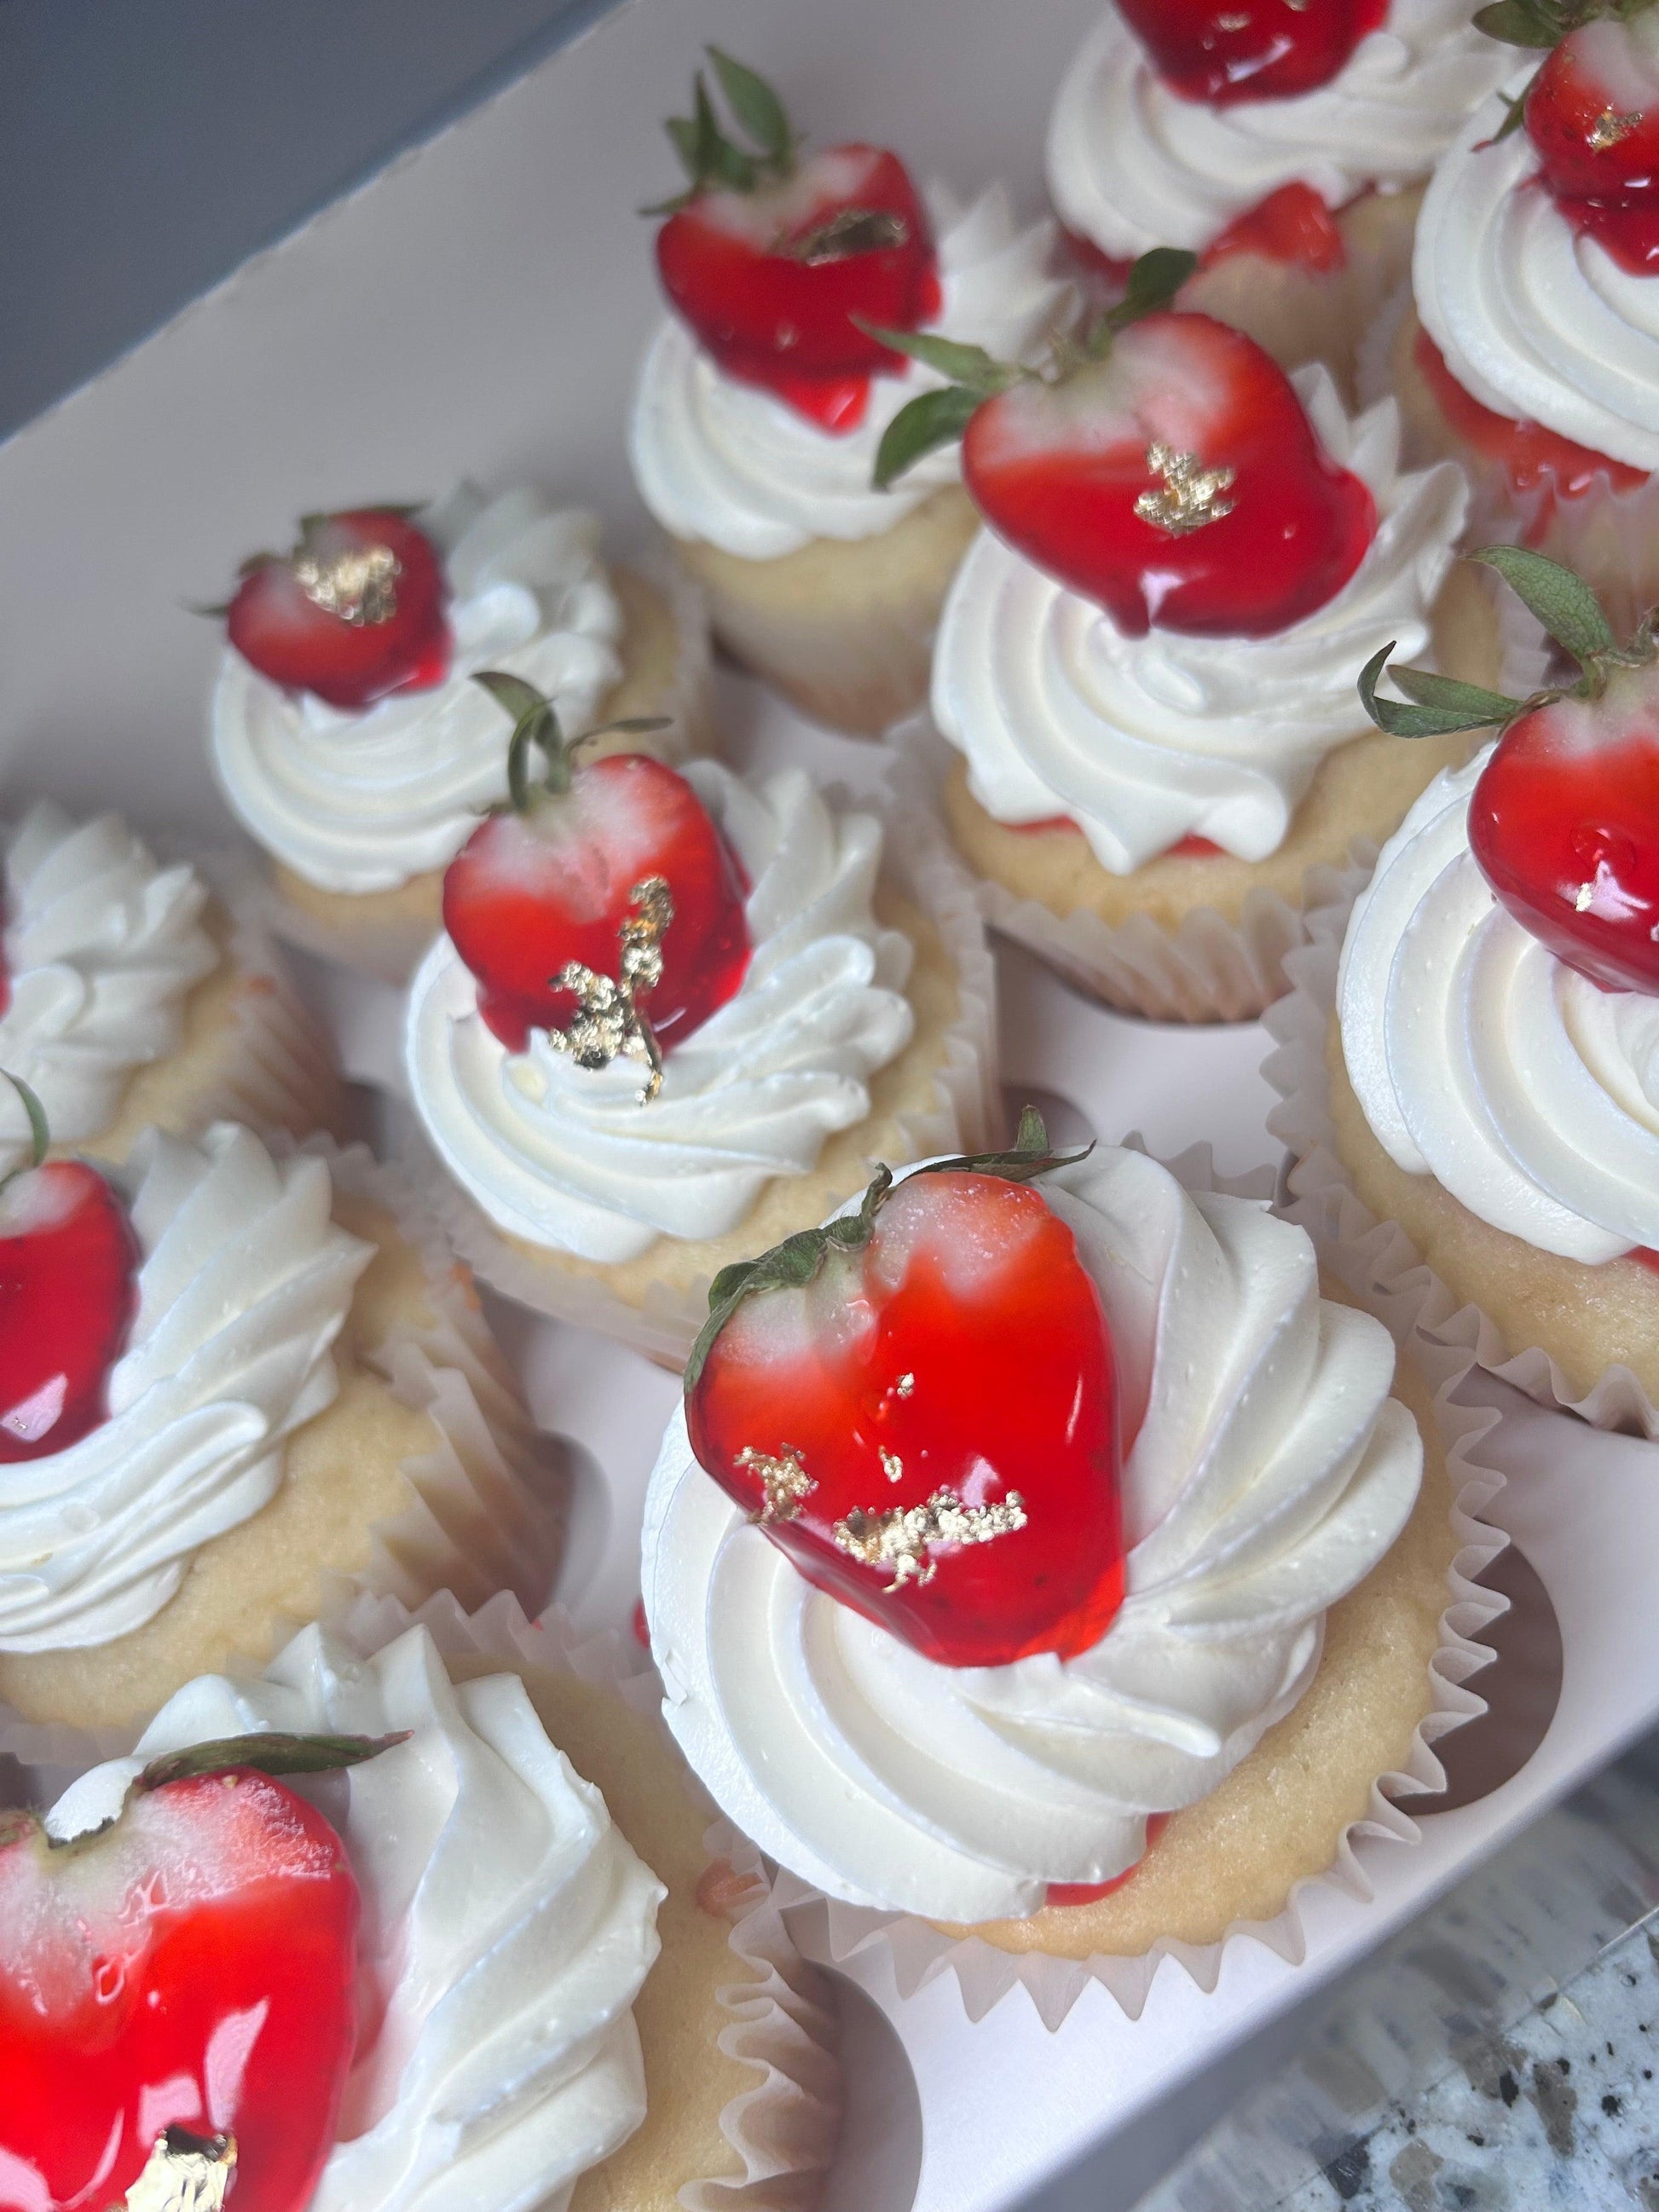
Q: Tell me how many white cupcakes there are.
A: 11